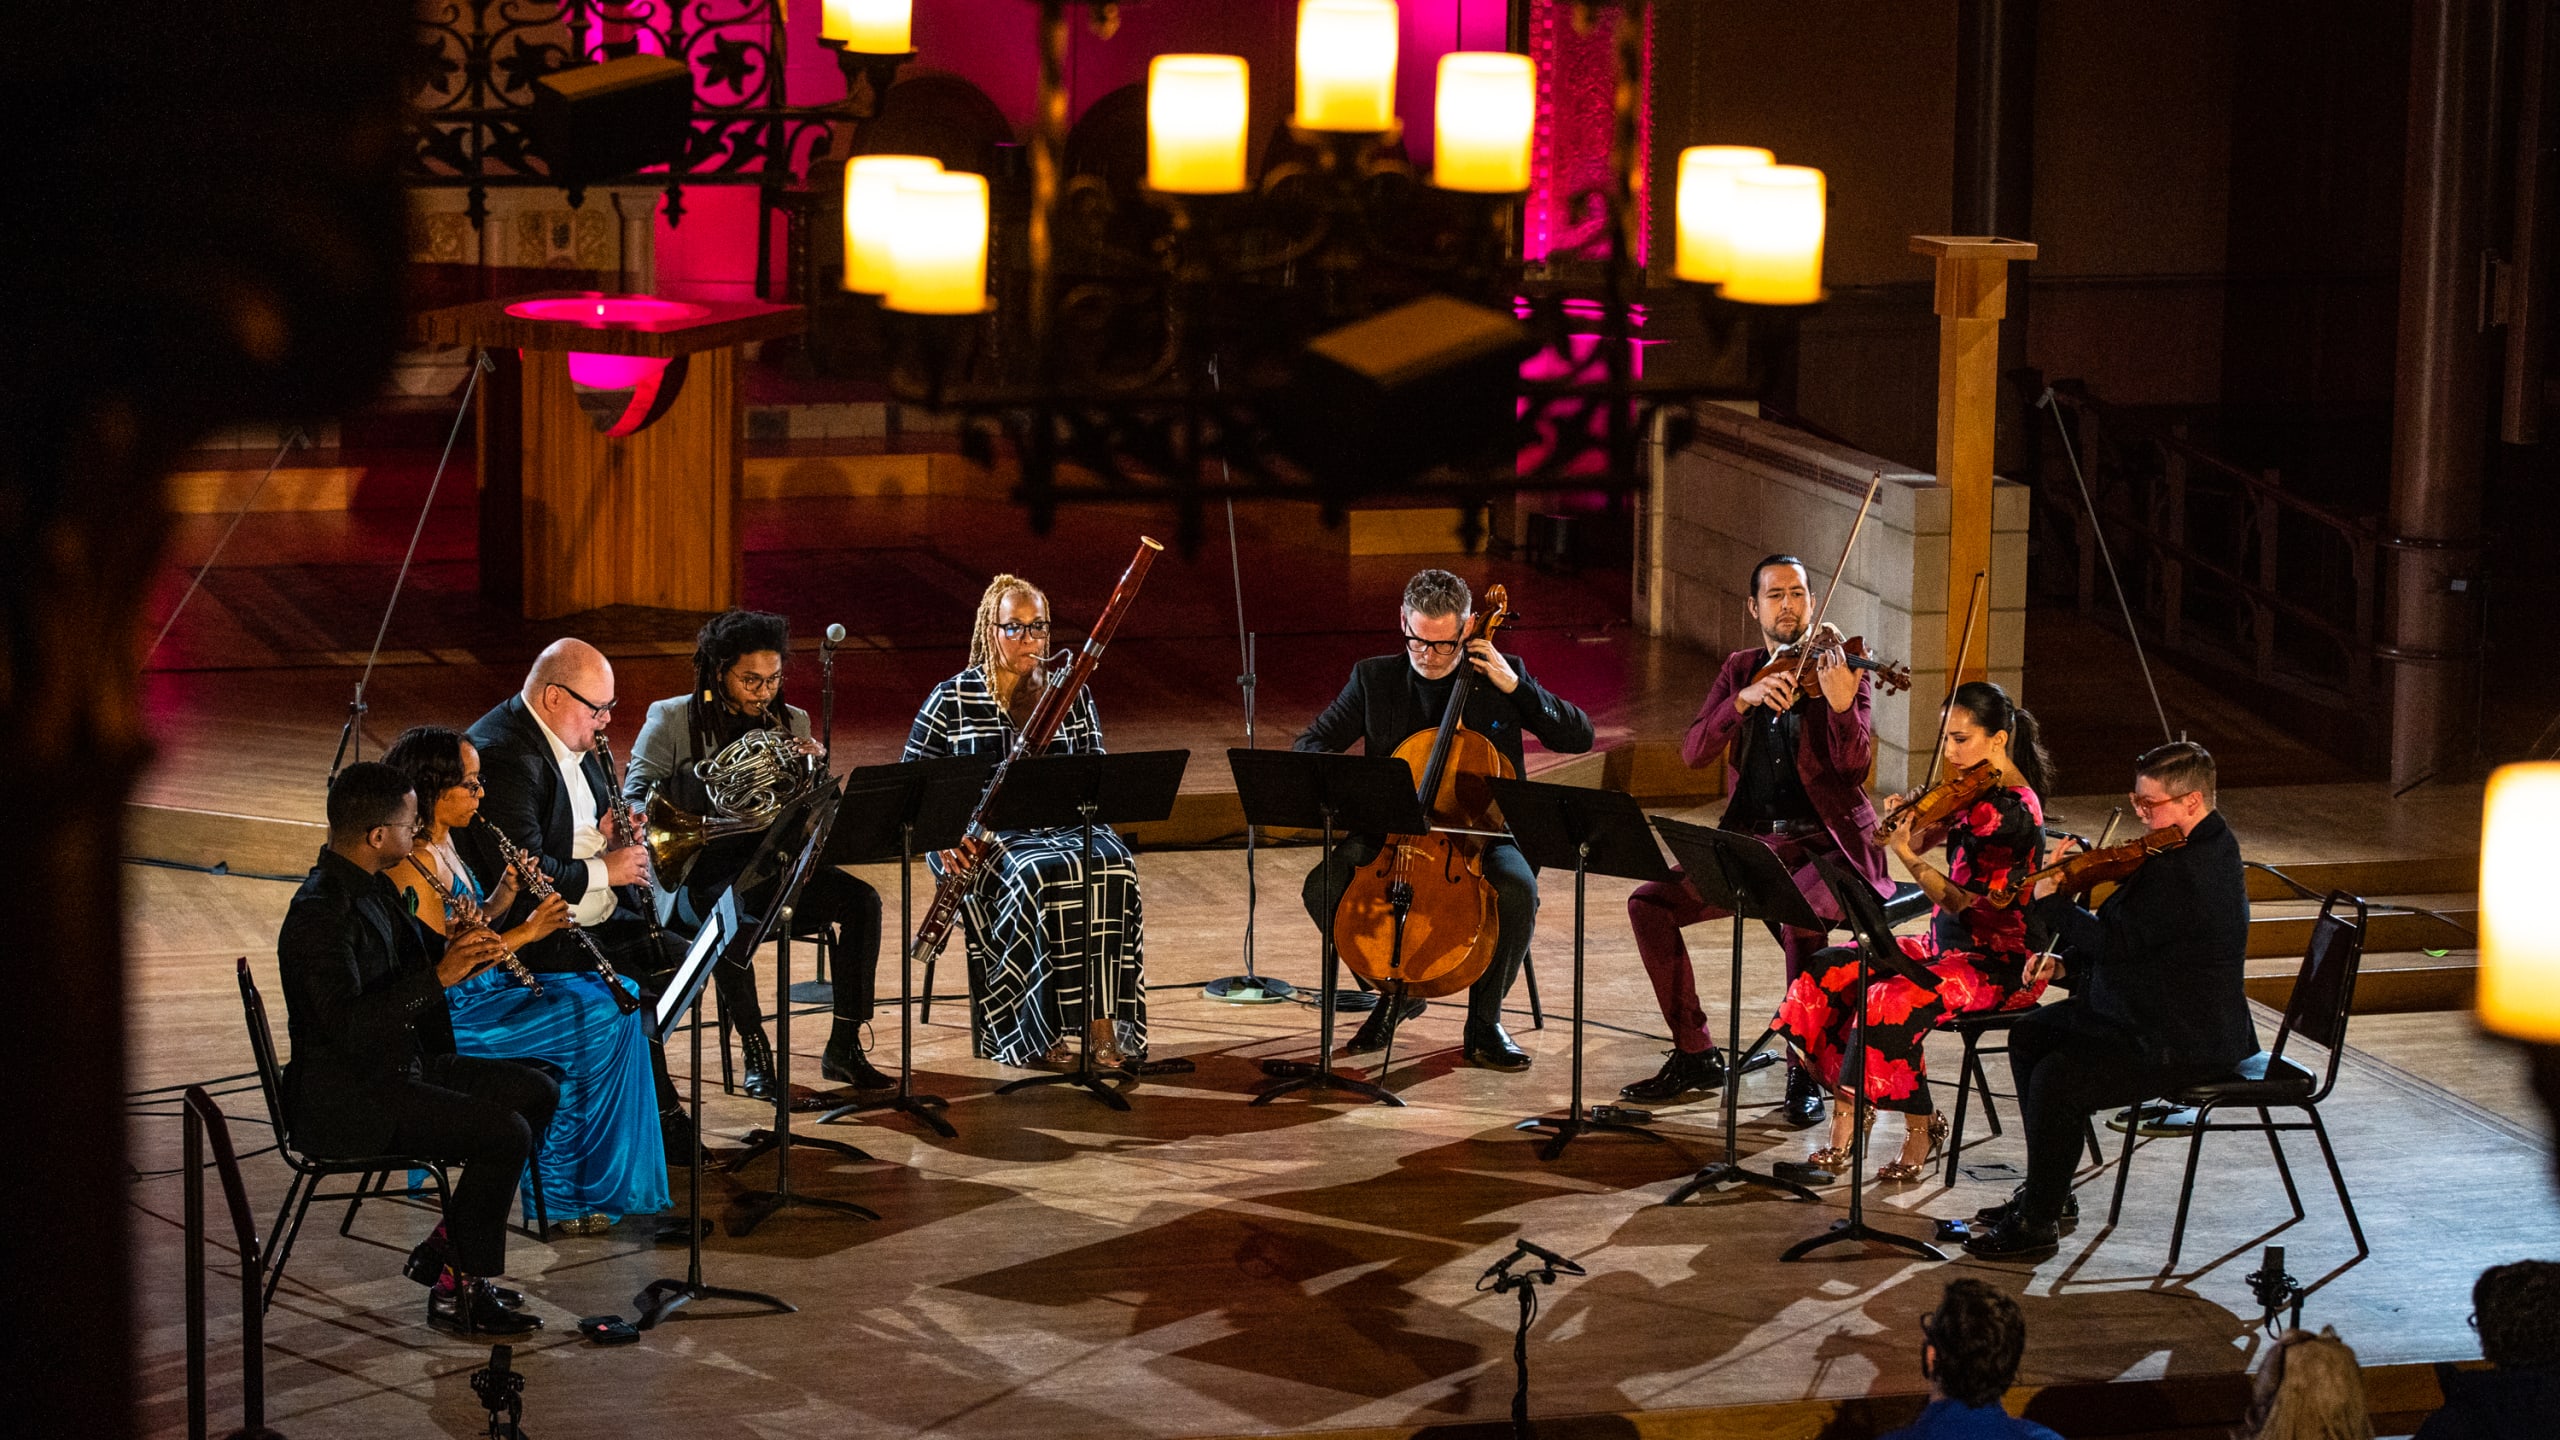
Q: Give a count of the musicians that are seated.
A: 9